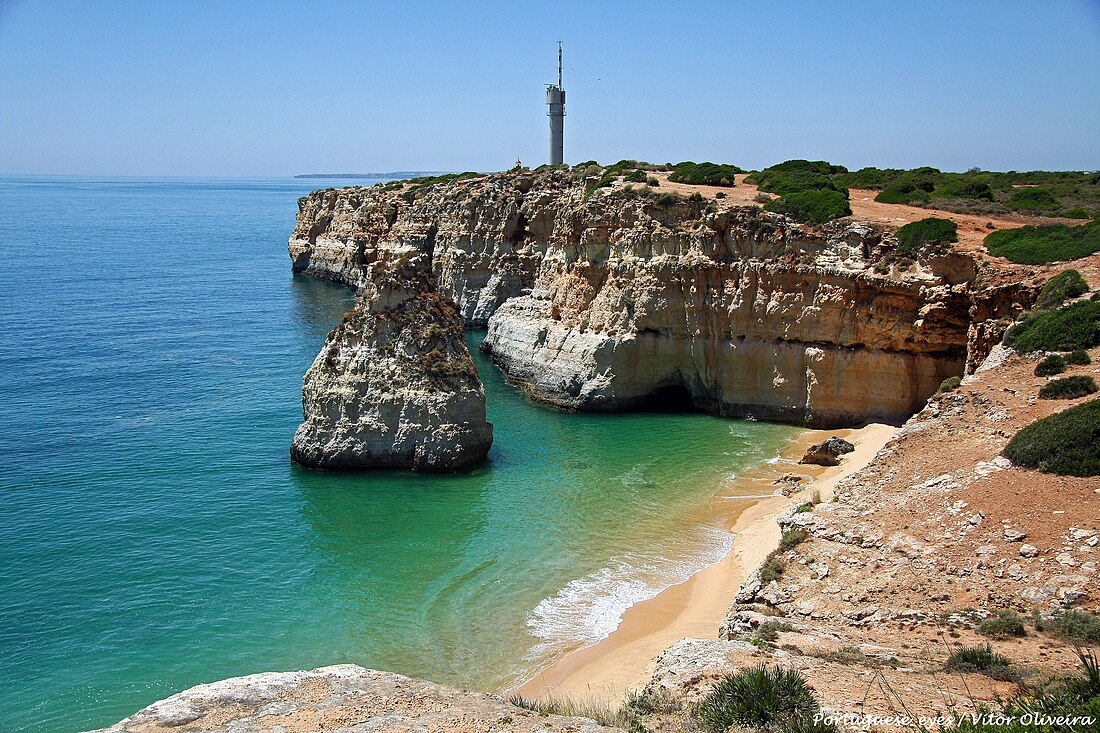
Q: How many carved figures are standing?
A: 0